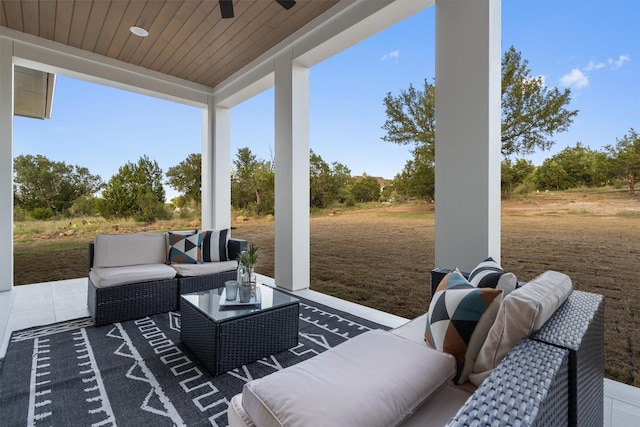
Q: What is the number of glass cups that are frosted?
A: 2